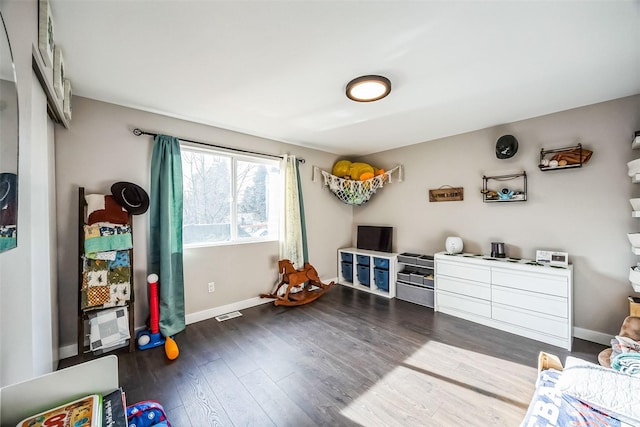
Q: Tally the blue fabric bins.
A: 6